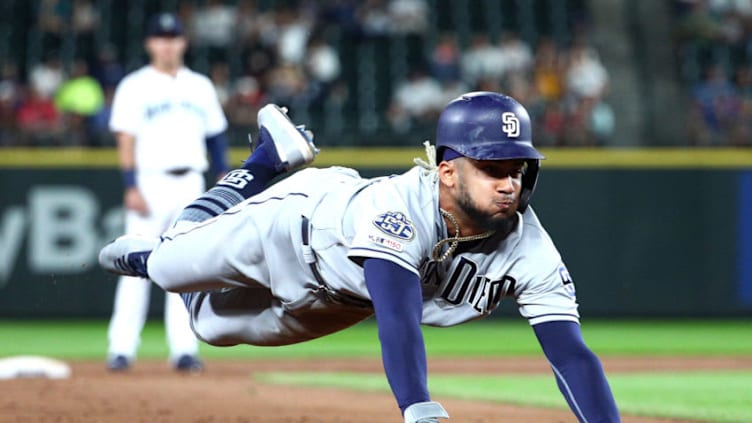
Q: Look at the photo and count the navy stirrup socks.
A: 2